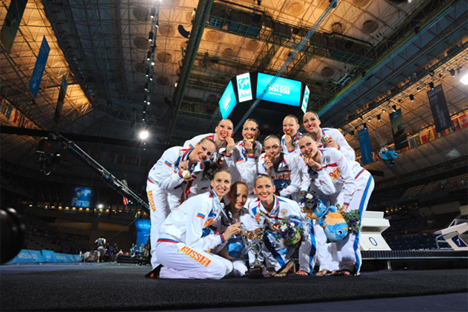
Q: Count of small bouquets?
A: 3